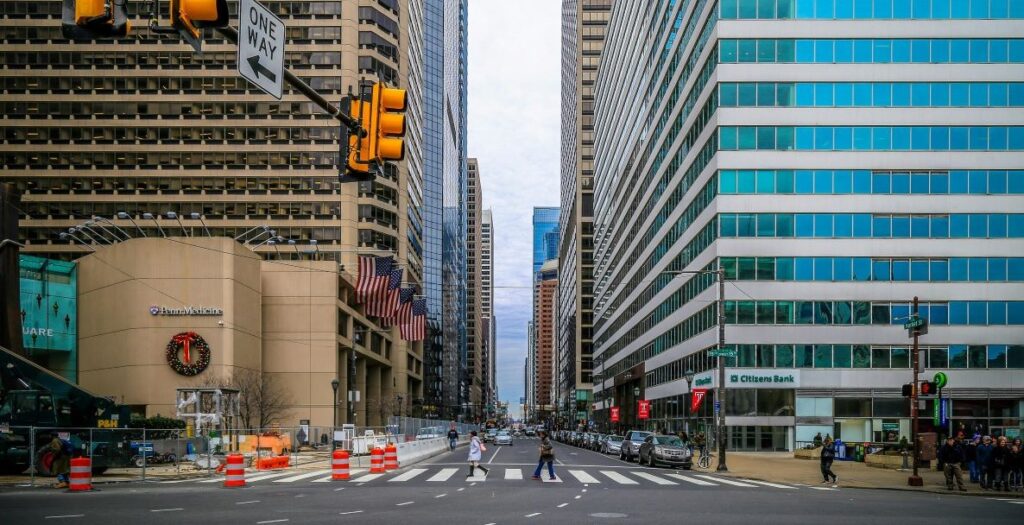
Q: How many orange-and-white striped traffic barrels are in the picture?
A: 5